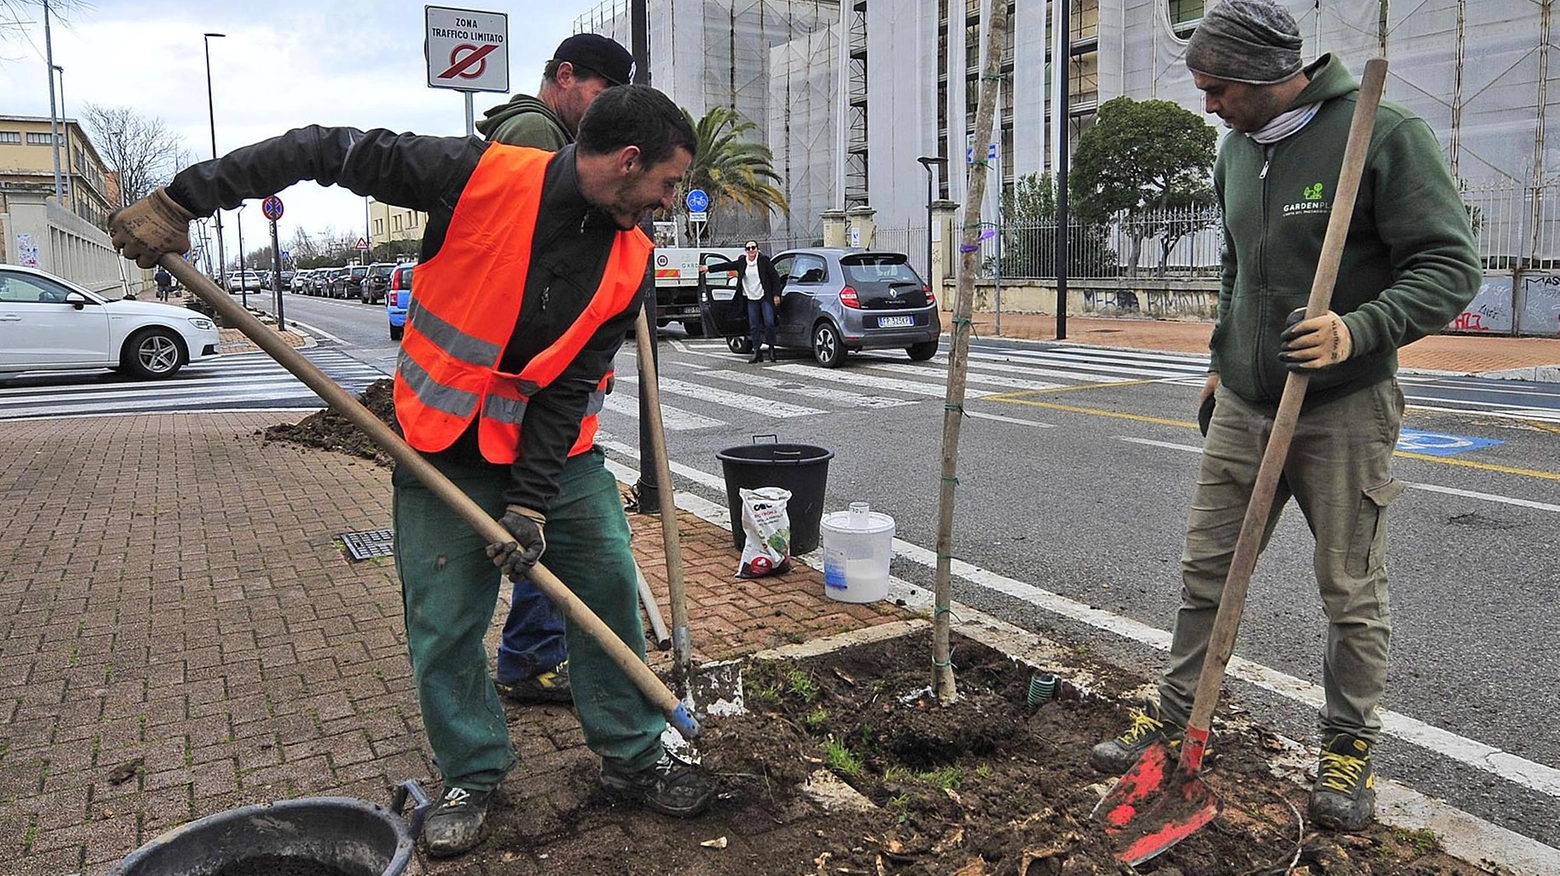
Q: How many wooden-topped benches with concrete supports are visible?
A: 0